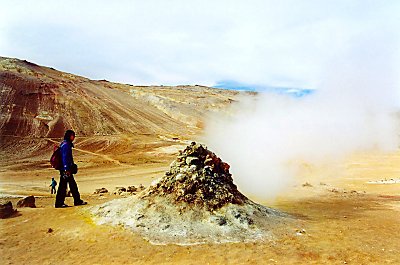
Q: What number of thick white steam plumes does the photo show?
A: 1